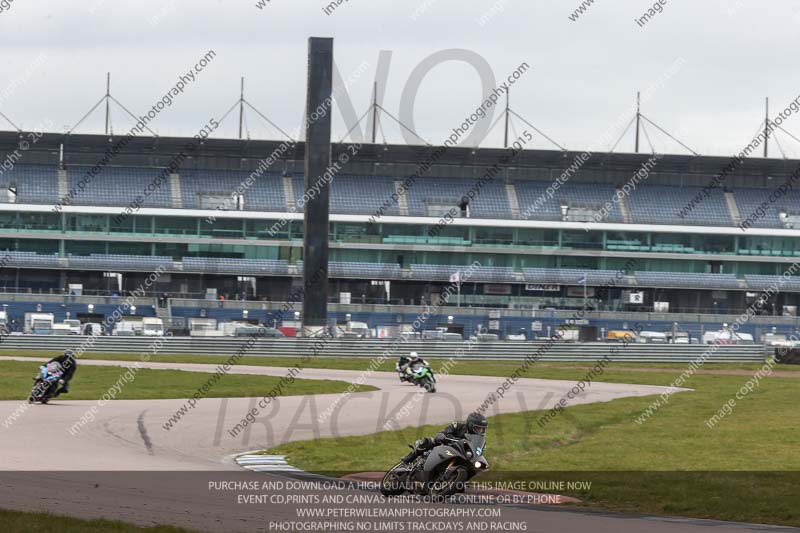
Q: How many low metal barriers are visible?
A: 1